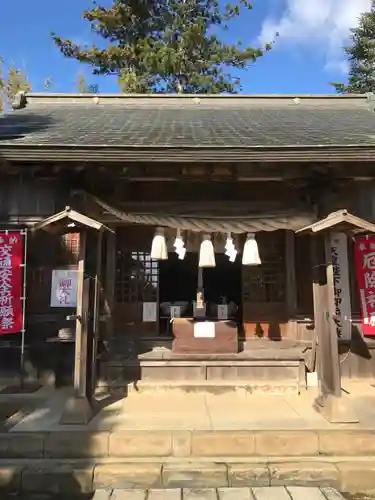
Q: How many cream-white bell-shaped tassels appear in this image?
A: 3